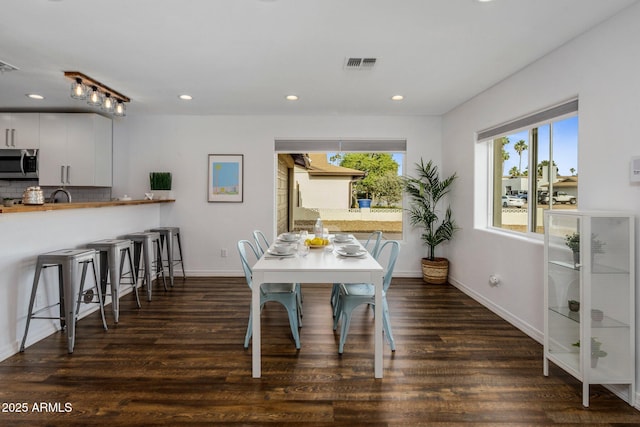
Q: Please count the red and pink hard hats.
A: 0